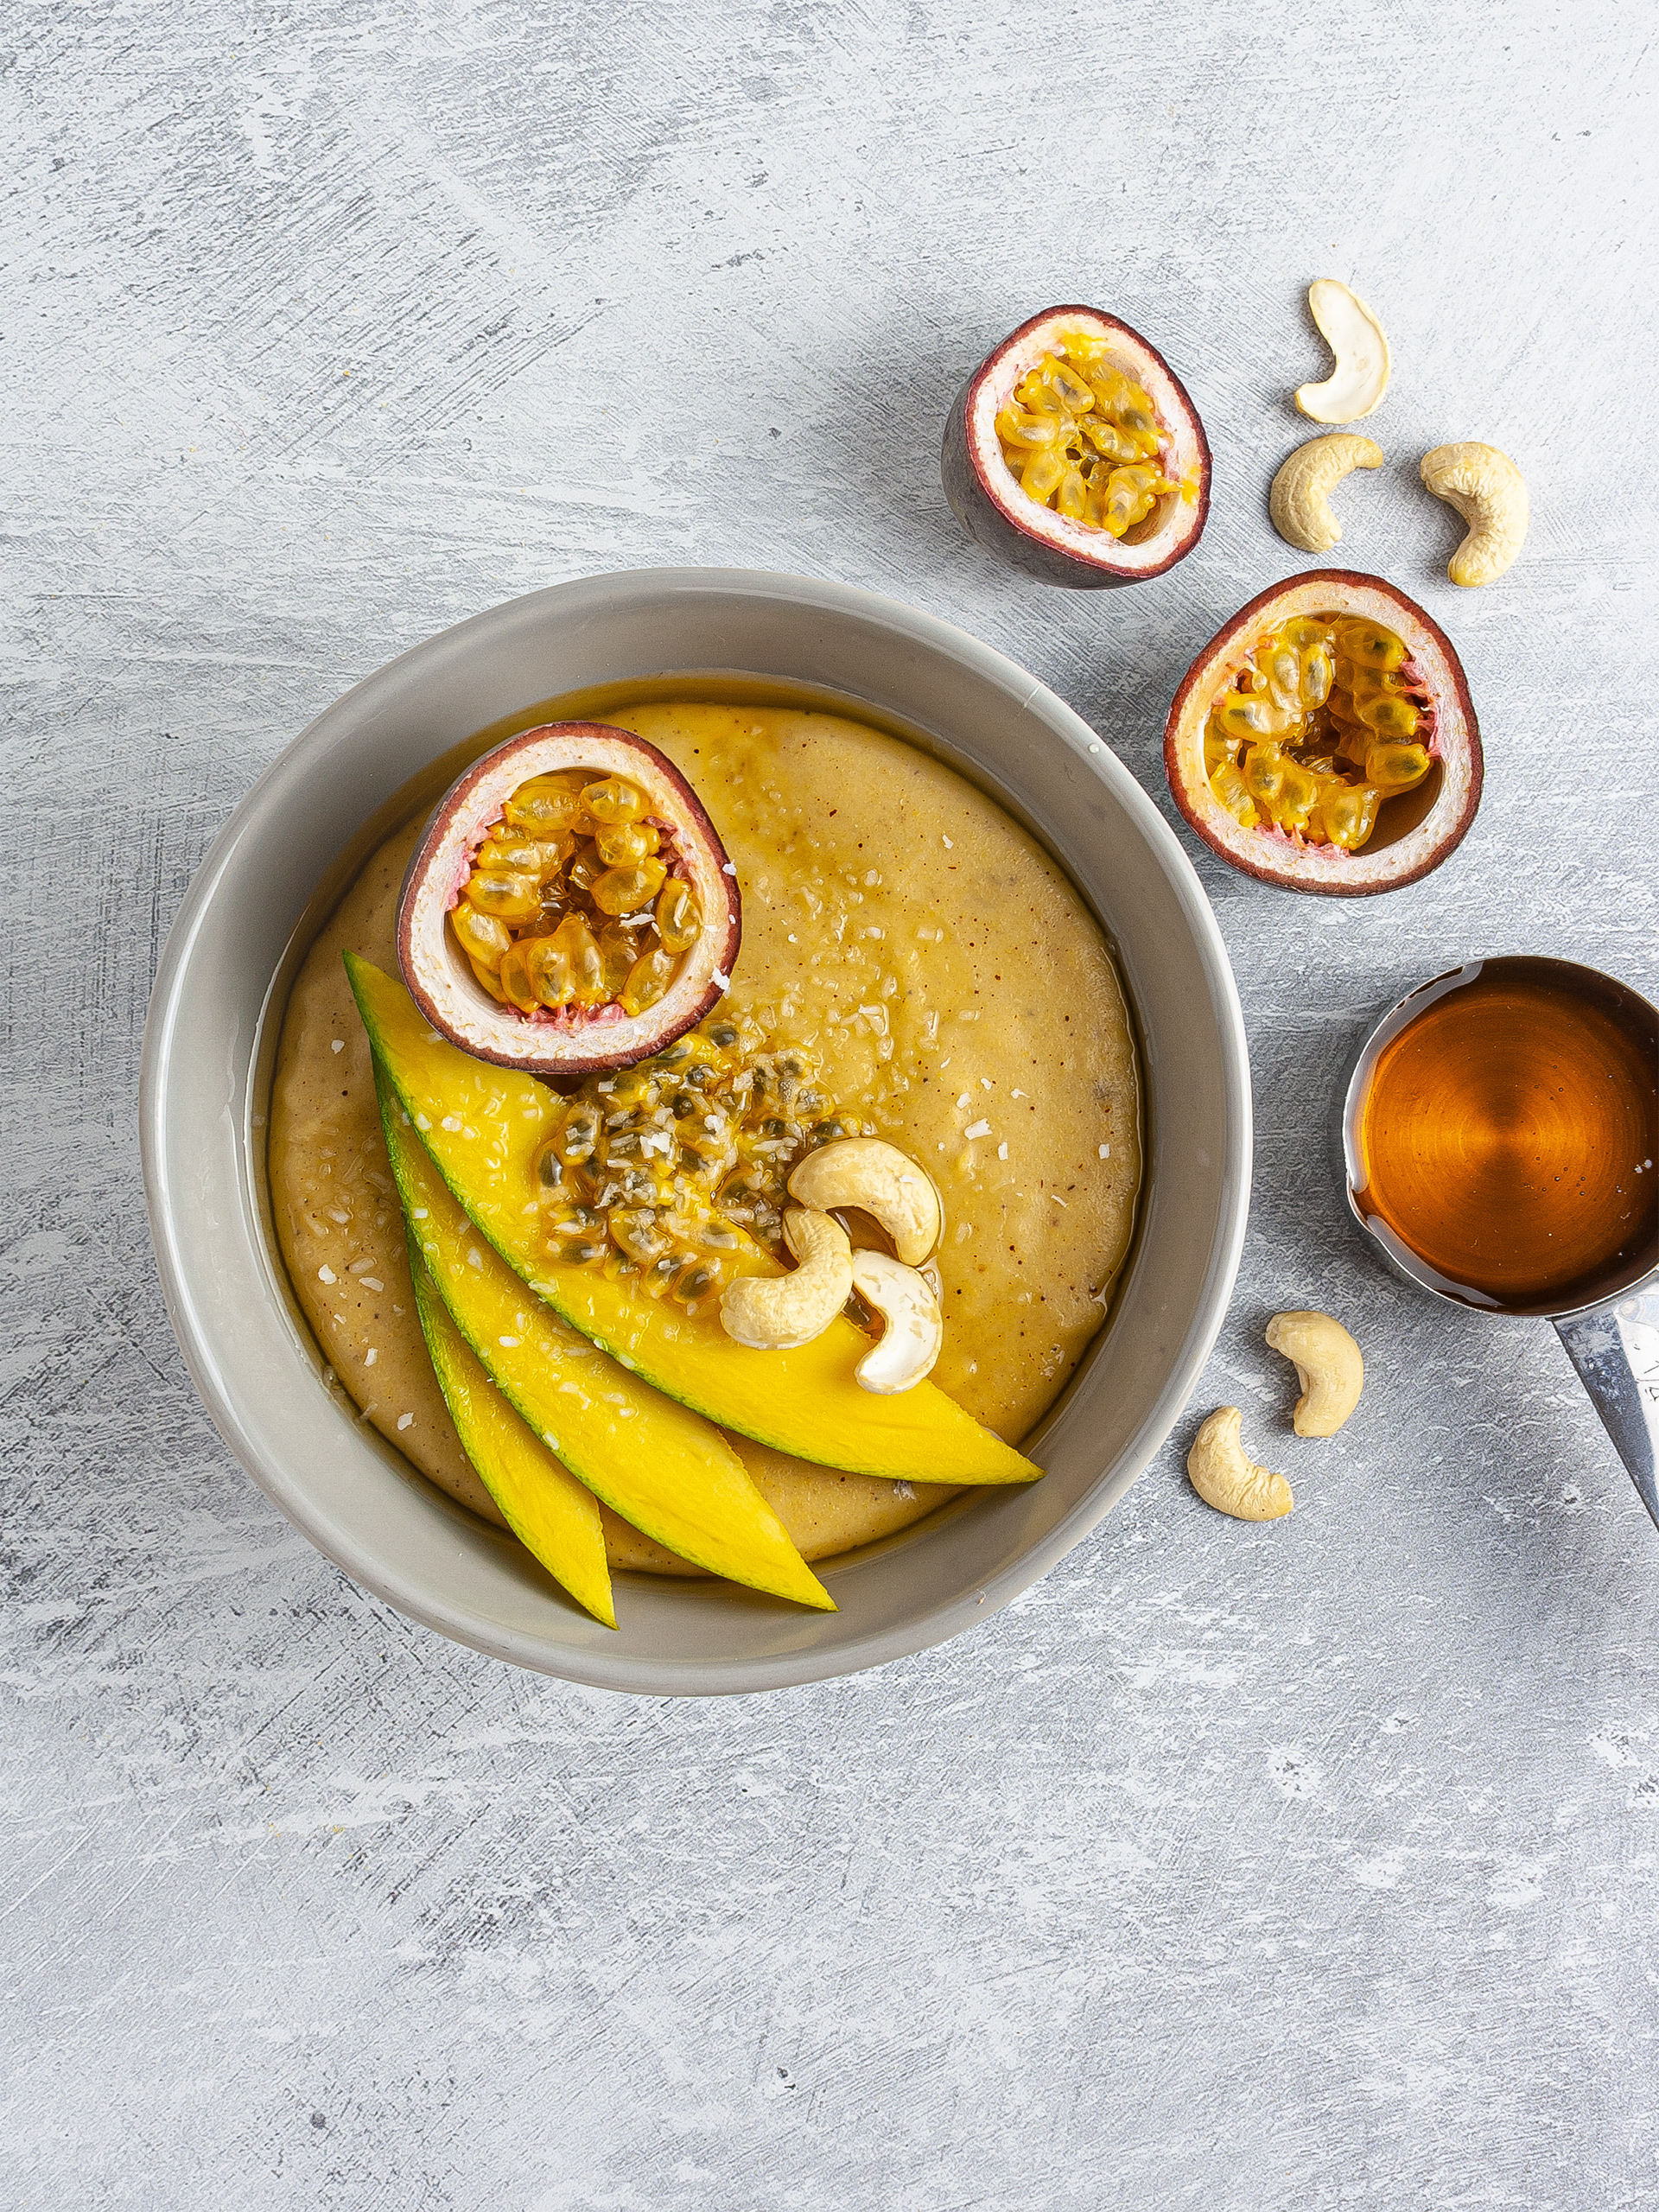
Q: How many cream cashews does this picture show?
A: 8